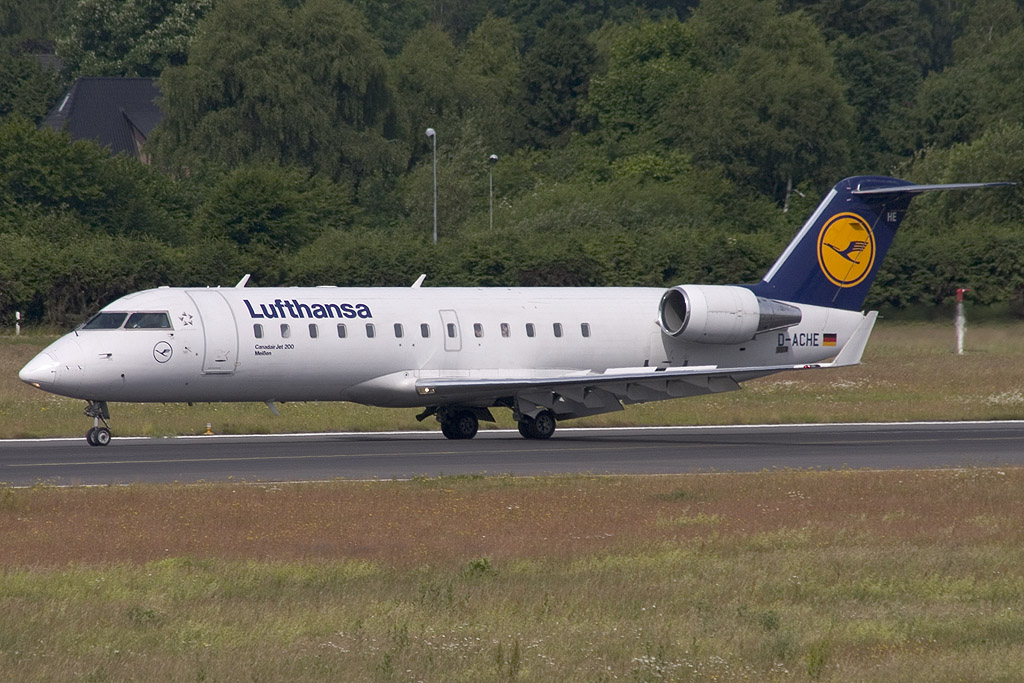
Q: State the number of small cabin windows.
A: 13